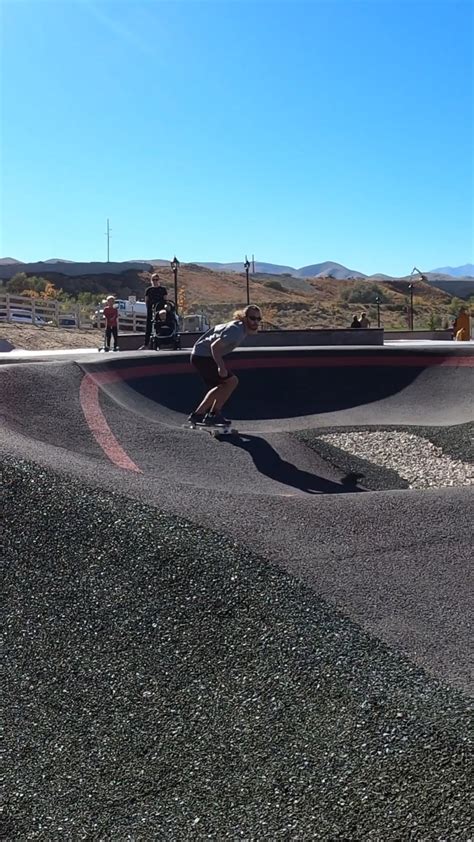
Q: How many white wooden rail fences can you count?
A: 1